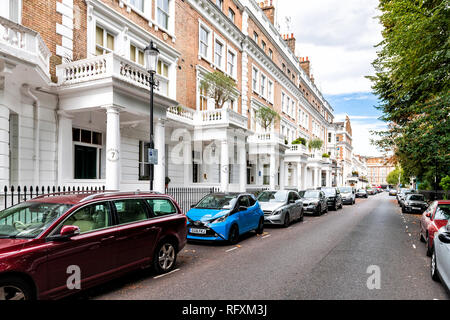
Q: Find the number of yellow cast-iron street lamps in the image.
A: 0